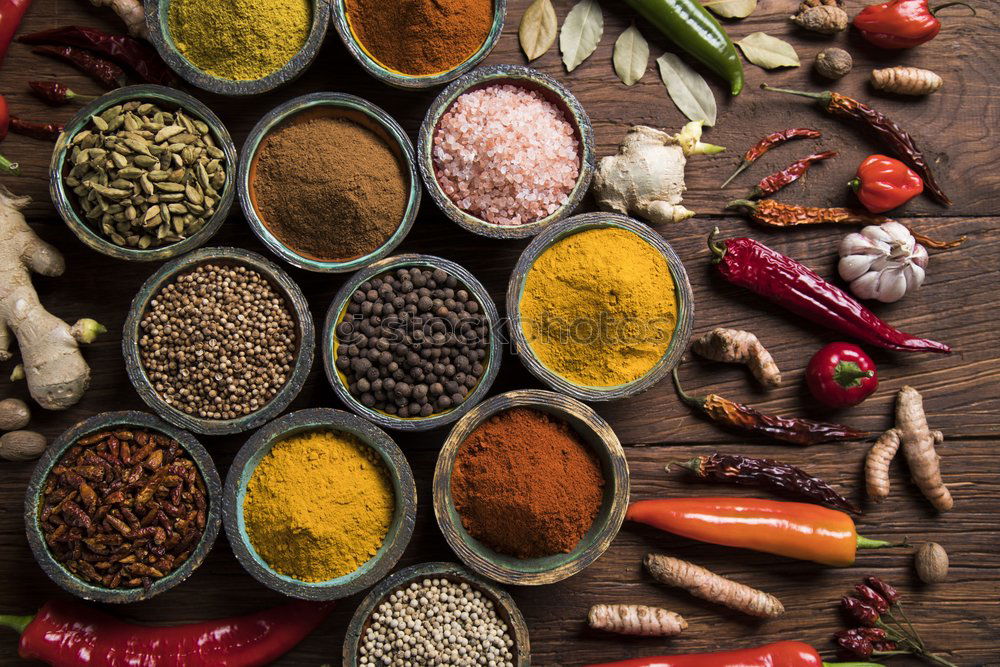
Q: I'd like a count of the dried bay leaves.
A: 6